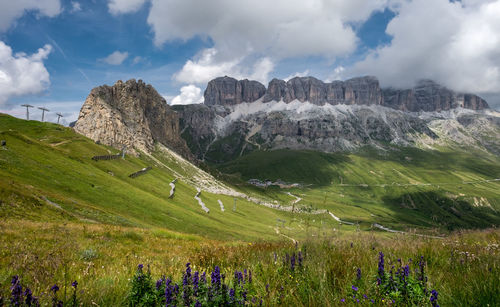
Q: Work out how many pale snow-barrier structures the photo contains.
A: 3